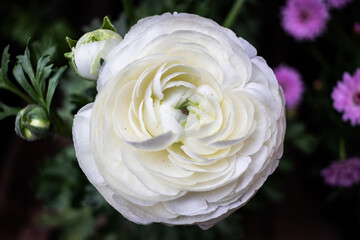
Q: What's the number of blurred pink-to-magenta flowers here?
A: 5